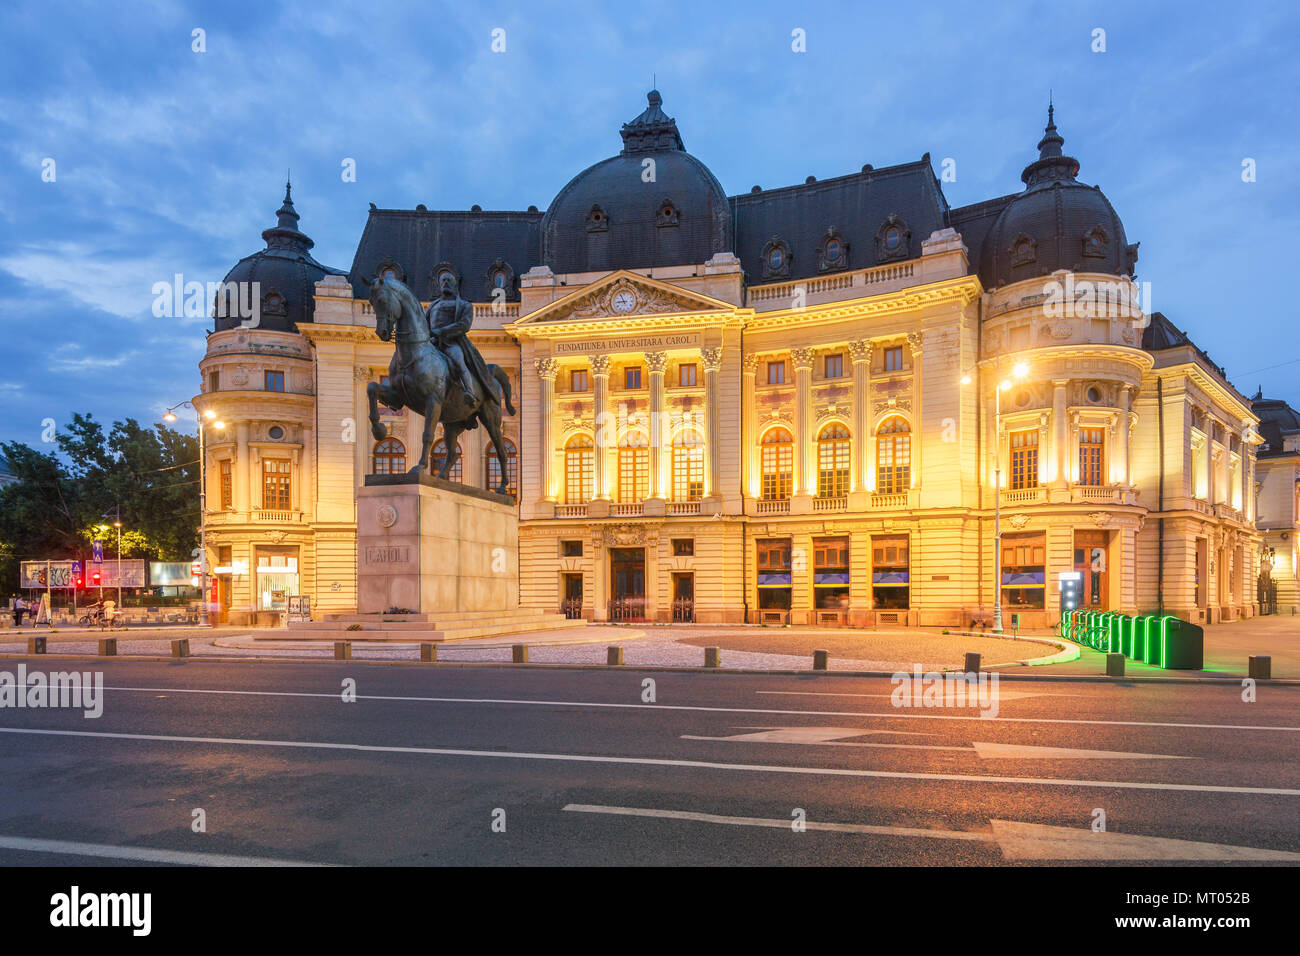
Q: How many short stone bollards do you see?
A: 12